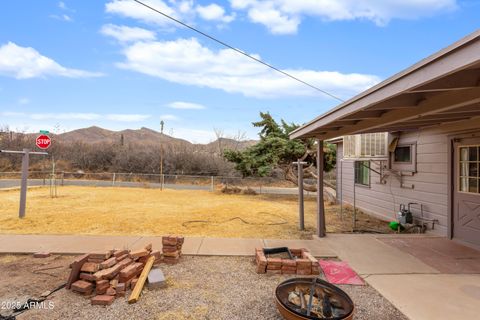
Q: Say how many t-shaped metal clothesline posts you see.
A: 2